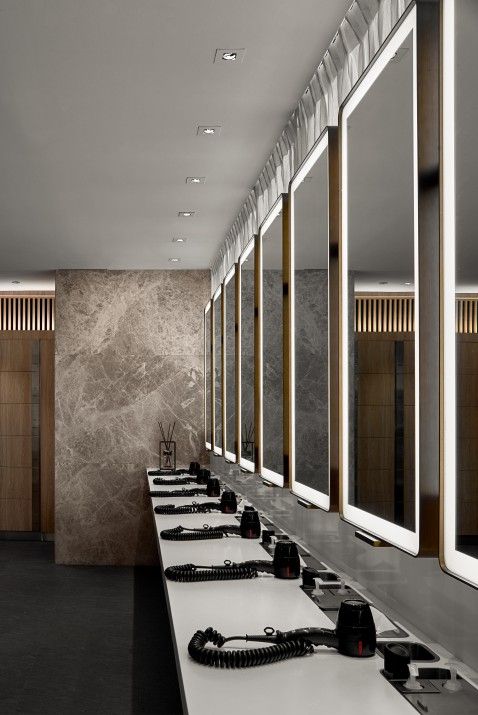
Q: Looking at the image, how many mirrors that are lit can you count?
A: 8